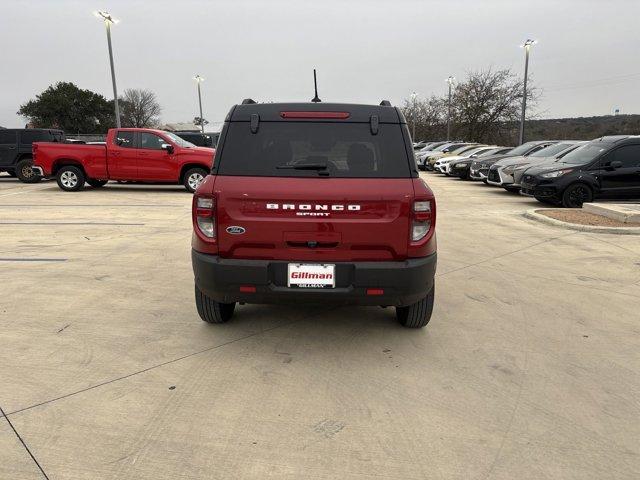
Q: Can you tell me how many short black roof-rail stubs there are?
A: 2